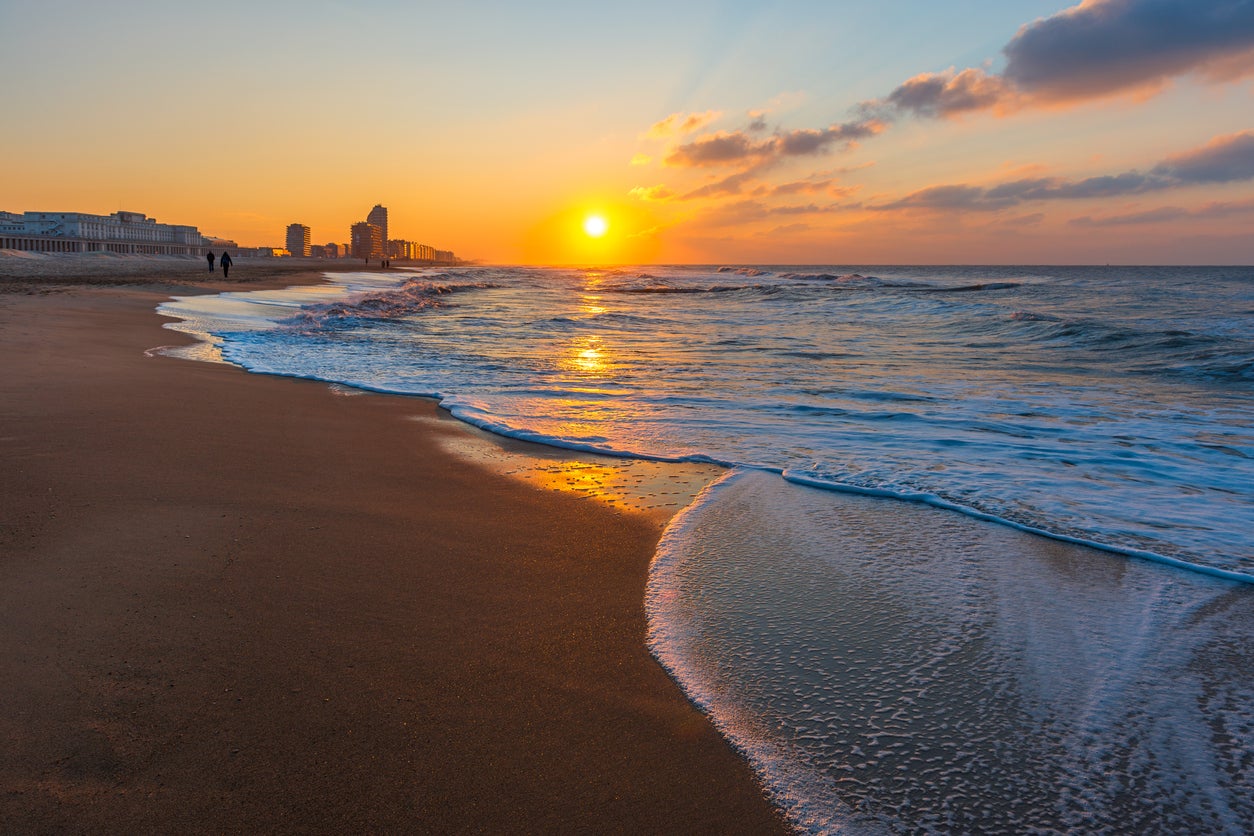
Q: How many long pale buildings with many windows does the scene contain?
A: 1